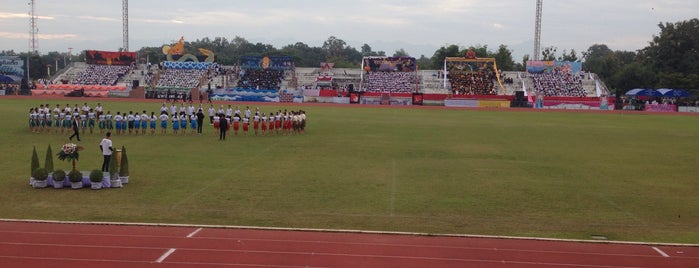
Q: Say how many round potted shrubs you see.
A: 4